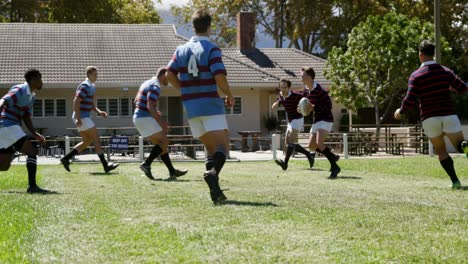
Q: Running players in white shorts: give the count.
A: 7